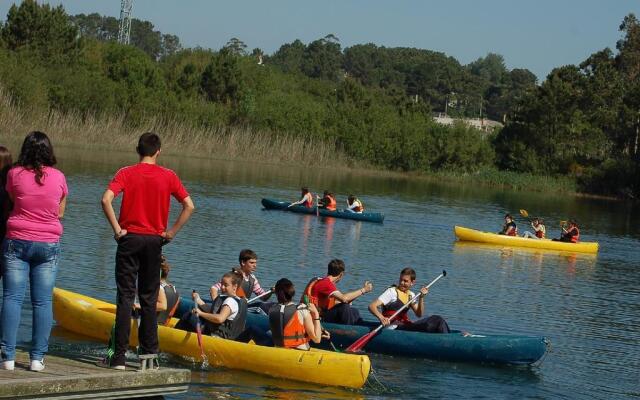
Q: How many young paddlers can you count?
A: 12